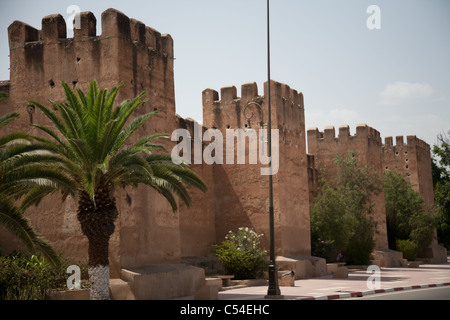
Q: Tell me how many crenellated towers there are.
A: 4